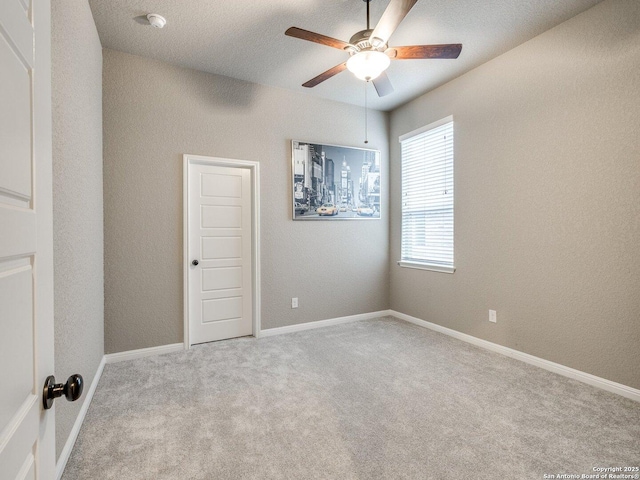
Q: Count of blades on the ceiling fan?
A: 5